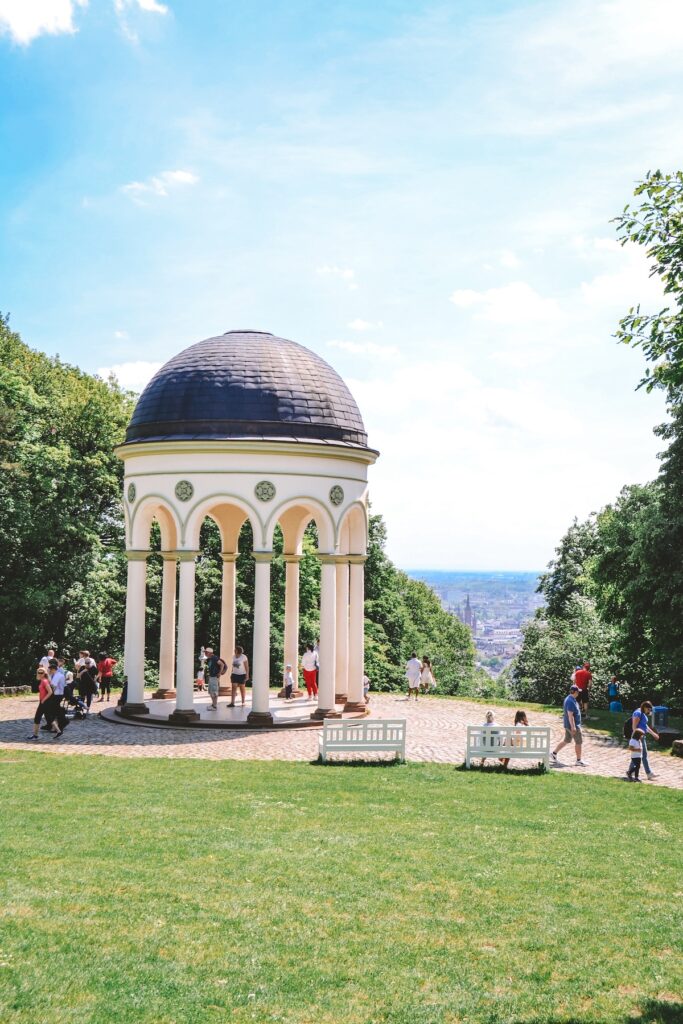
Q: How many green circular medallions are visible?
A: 4